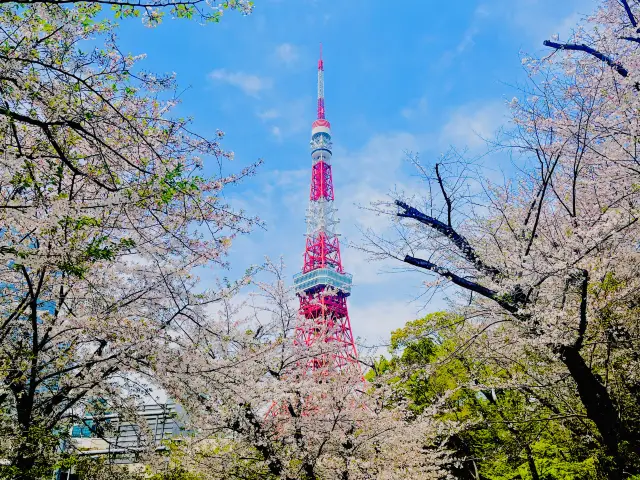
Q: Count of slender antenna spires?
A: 1